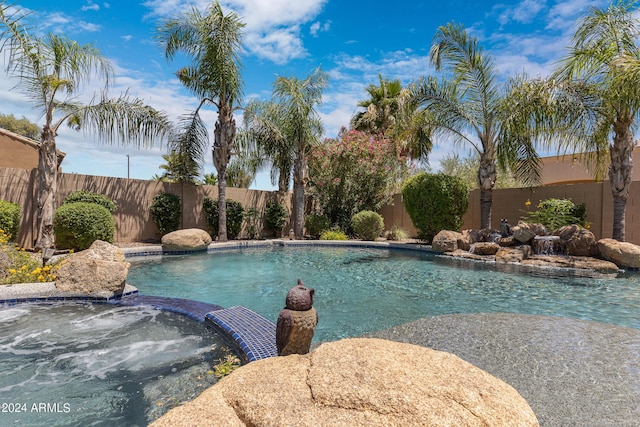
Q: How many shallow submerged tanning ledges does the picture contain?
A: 1